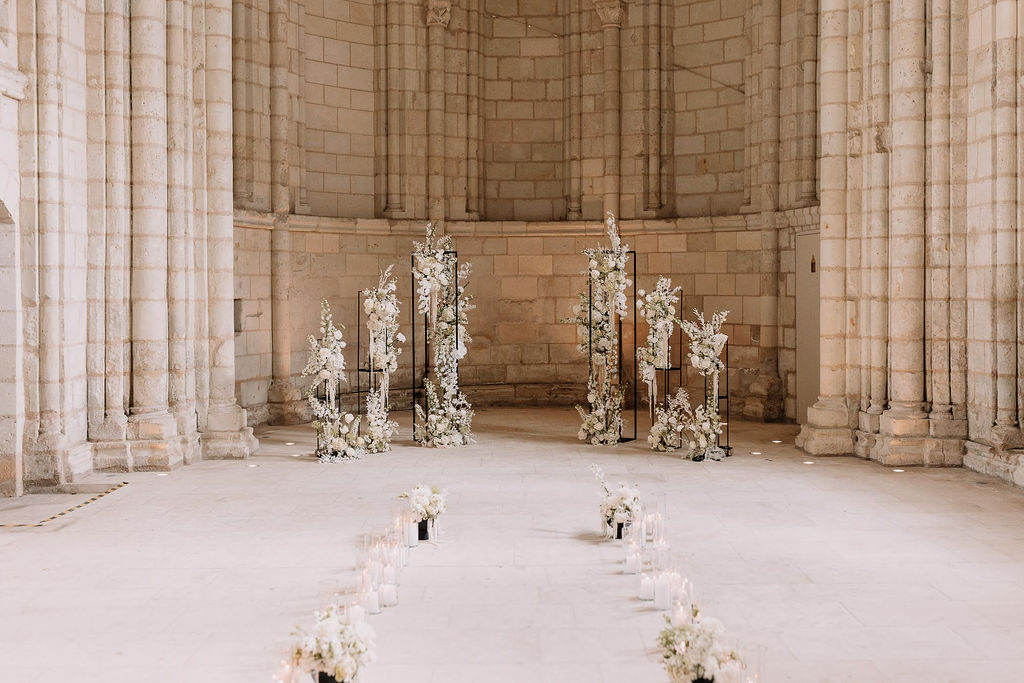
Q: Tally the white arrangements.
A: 10